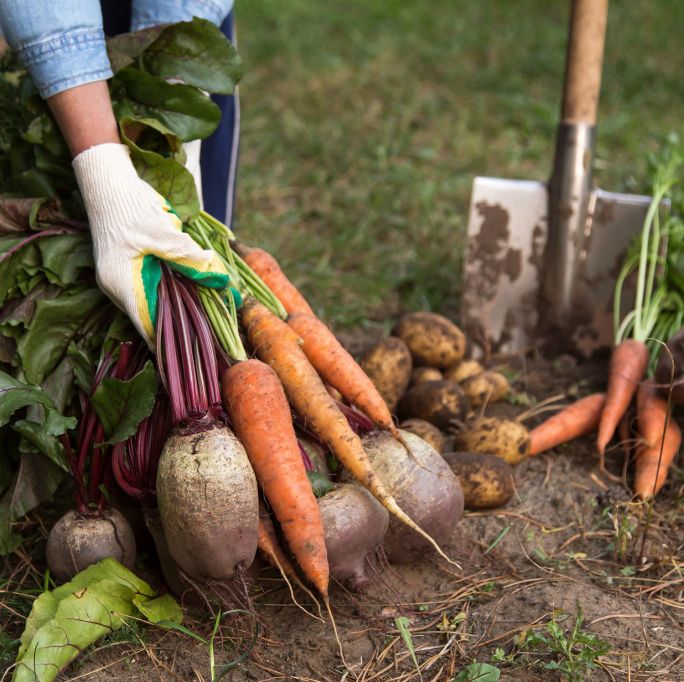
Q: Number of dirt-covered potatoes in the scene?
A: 9